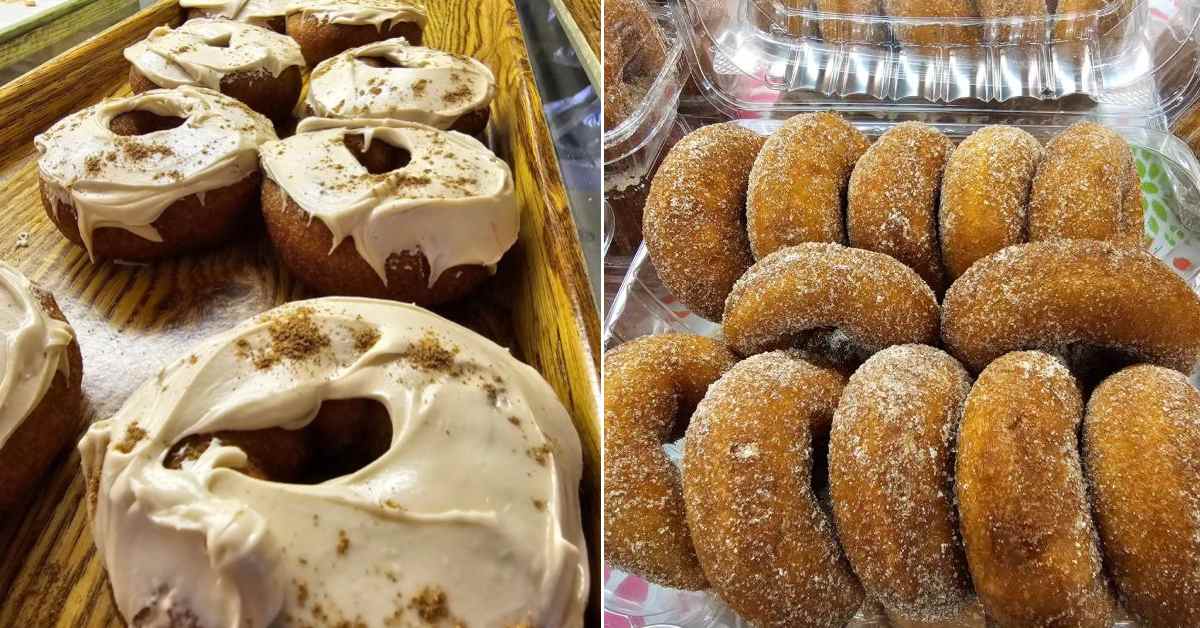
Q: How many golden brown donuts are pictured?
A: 12